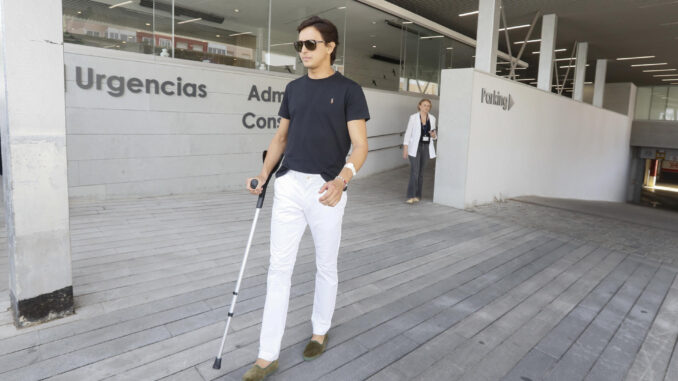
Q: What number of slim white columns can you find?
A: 4